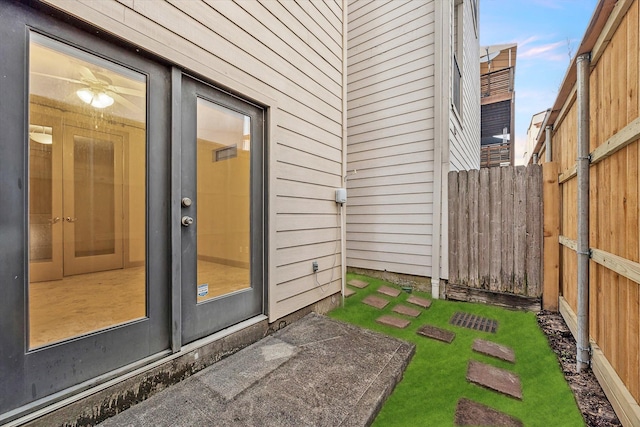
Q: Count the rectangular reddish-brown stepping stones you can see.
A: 11